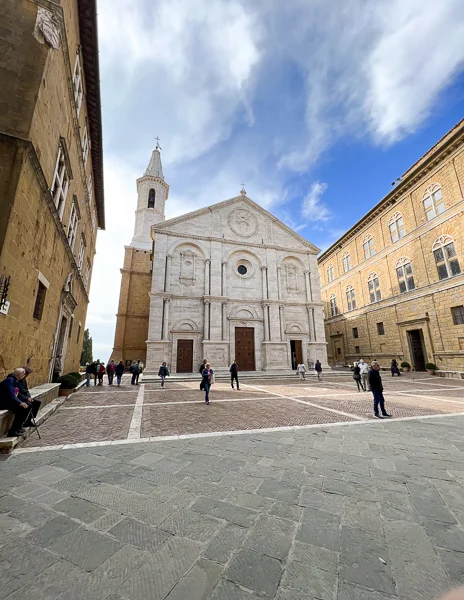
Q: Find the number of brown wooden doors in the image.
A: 3